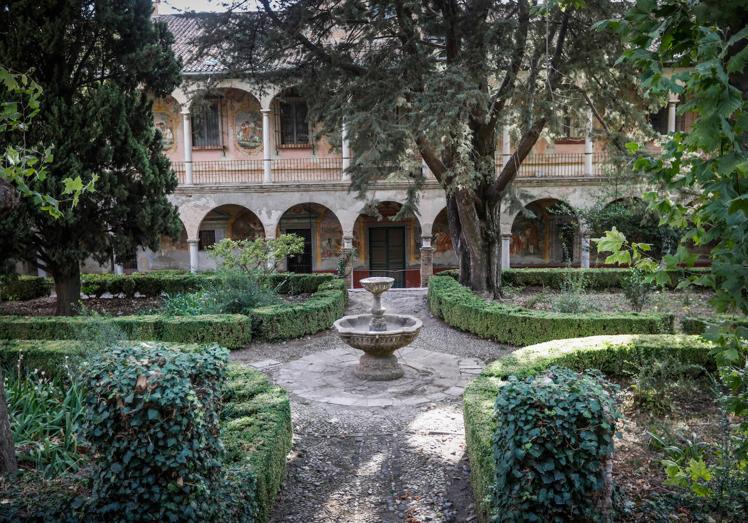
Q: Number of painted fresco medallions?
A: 2